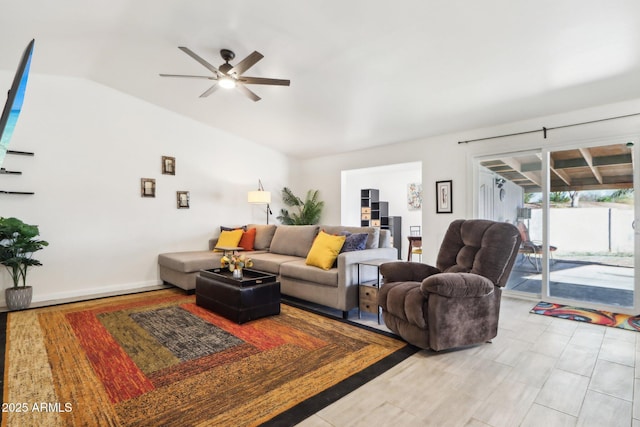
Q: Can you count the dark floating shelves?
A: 3